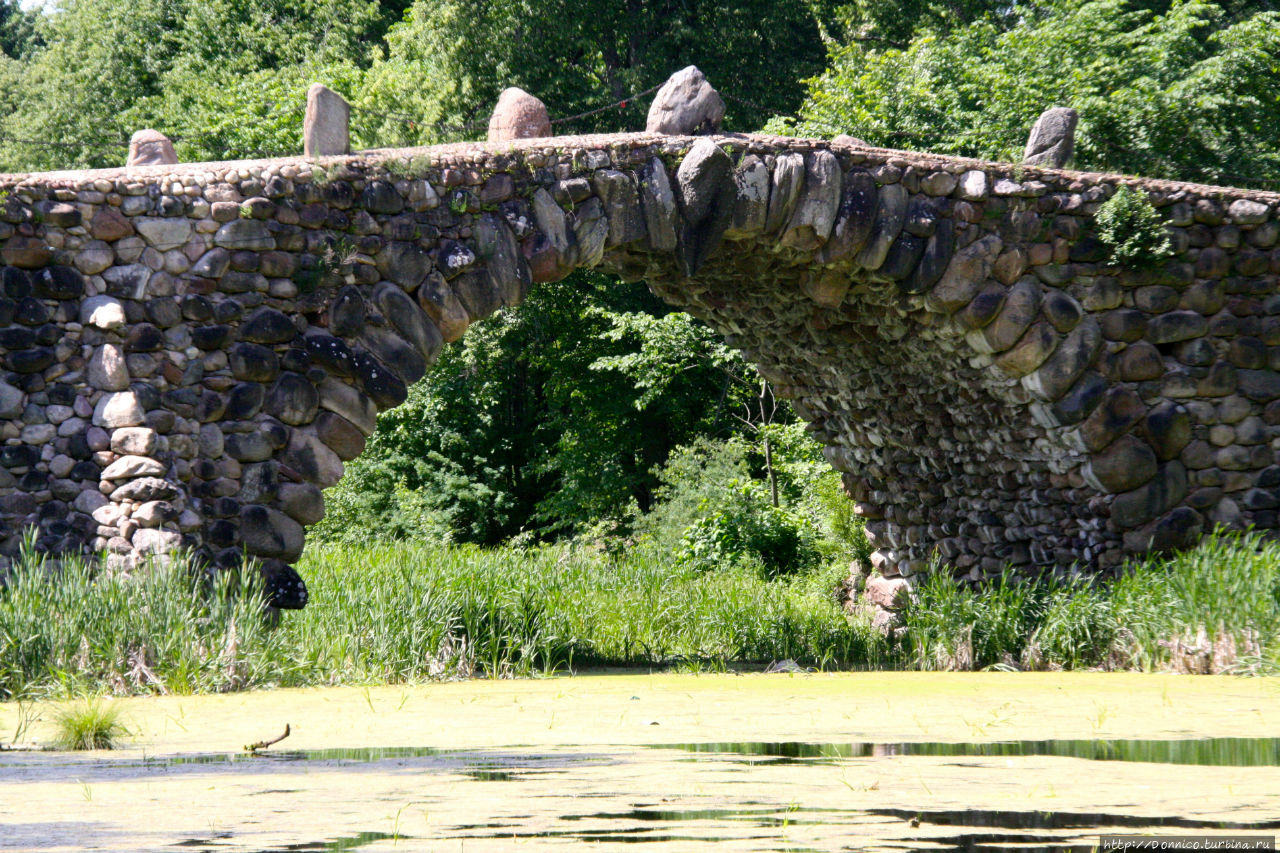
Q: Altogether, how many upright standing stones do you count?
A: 5